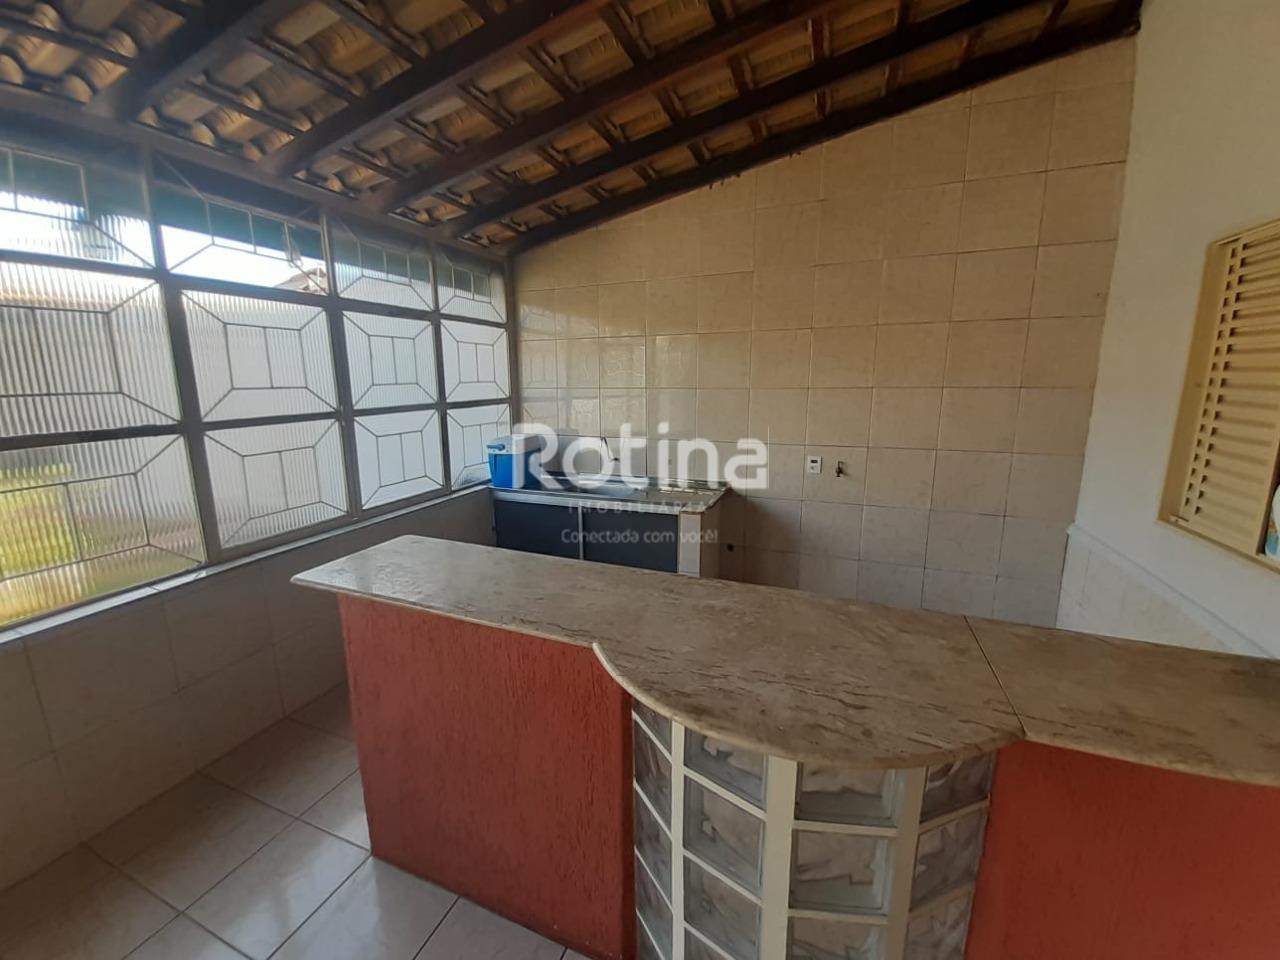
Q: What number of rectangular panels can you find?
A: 12